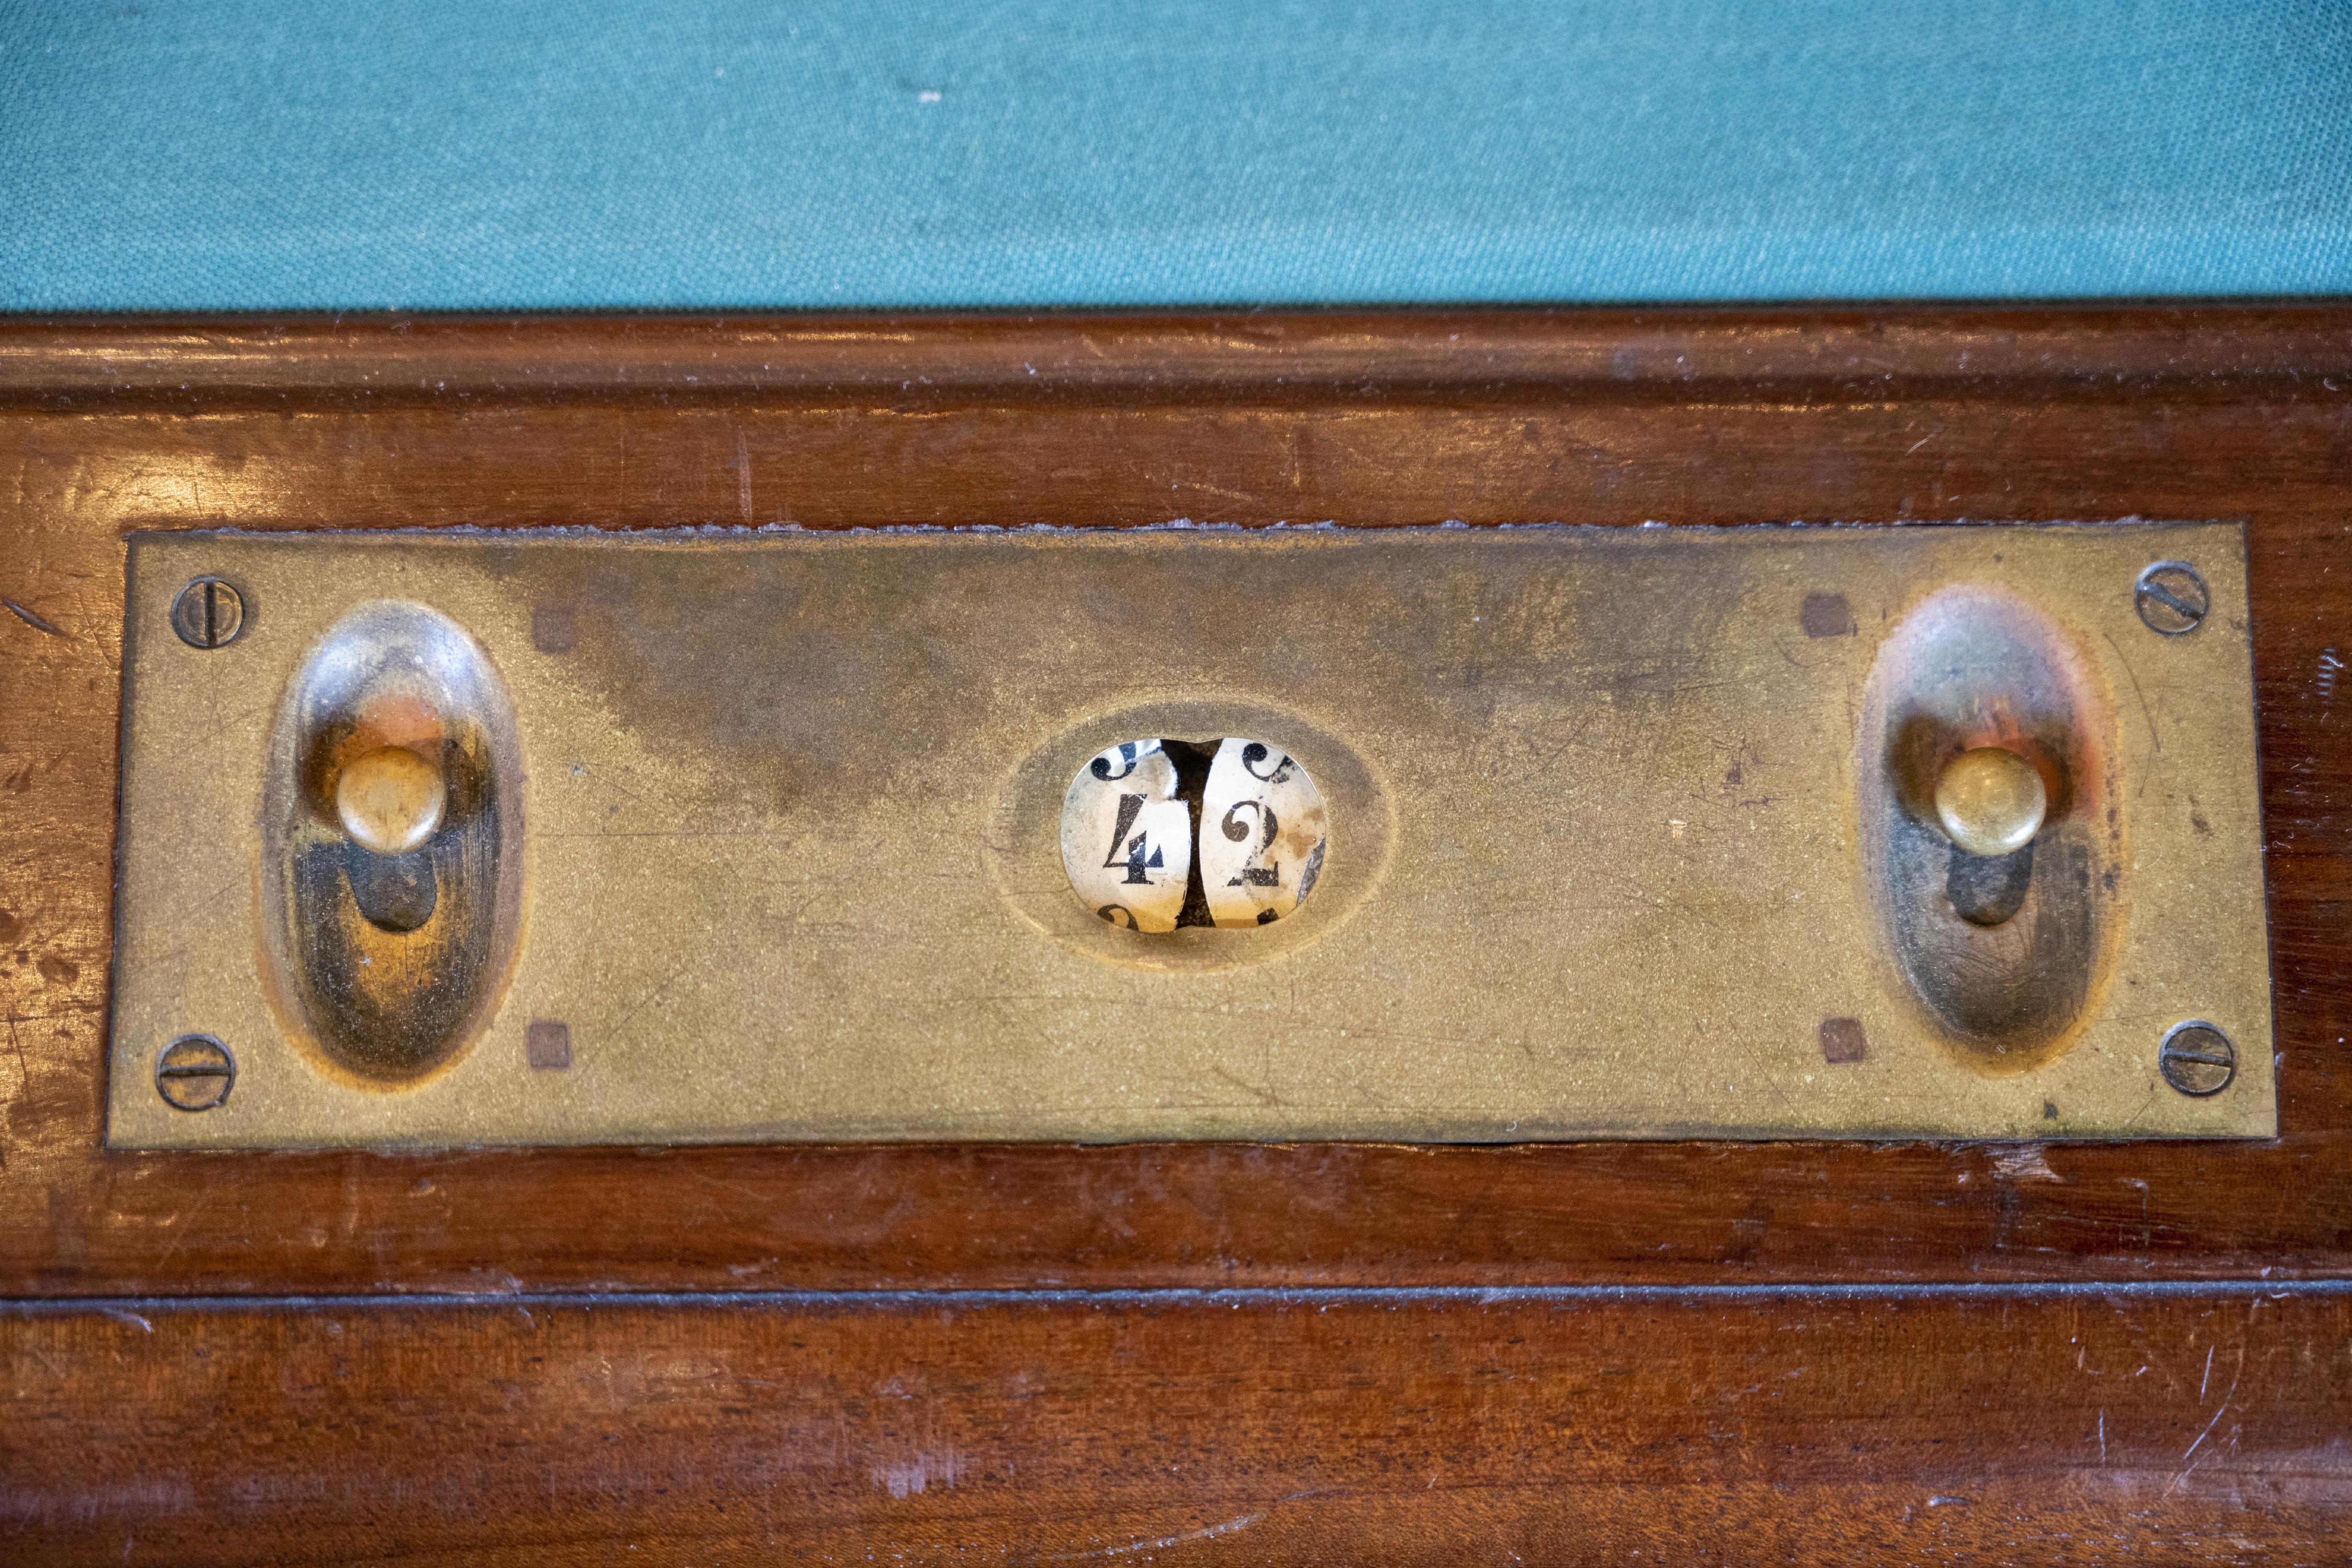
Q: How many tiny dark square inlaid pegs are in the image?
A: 4